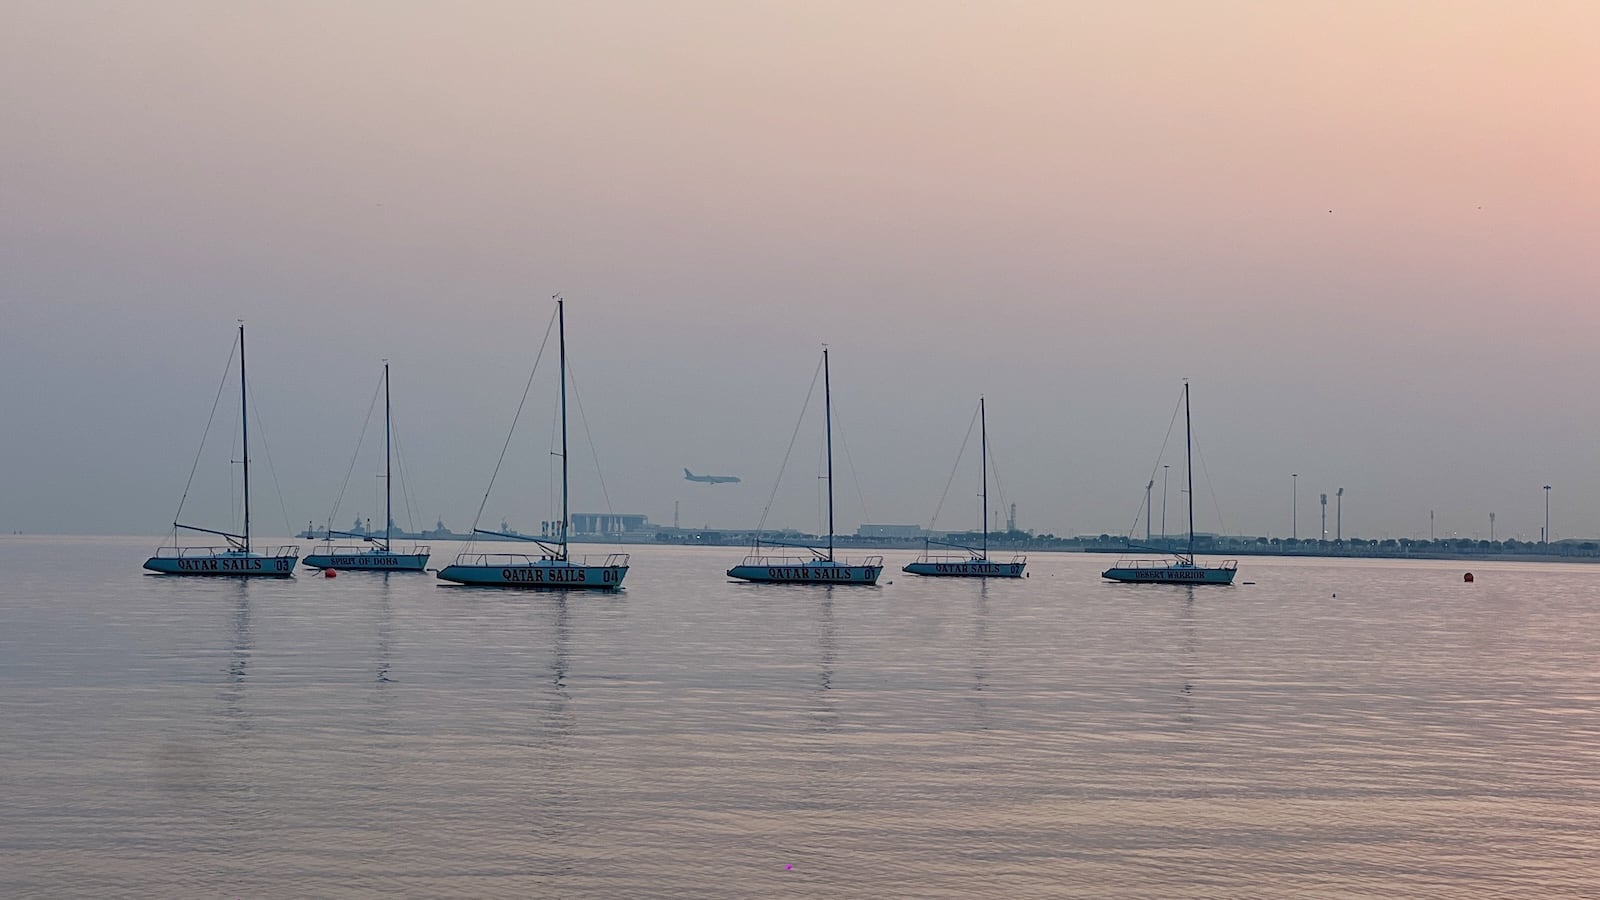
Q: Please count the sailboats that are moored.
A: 6